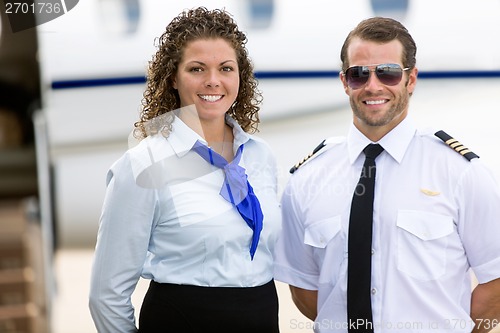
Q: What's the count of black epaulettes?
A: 2